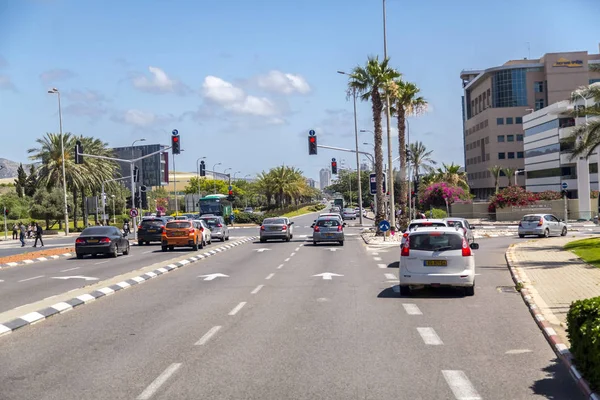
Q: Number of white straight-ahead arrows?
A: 4